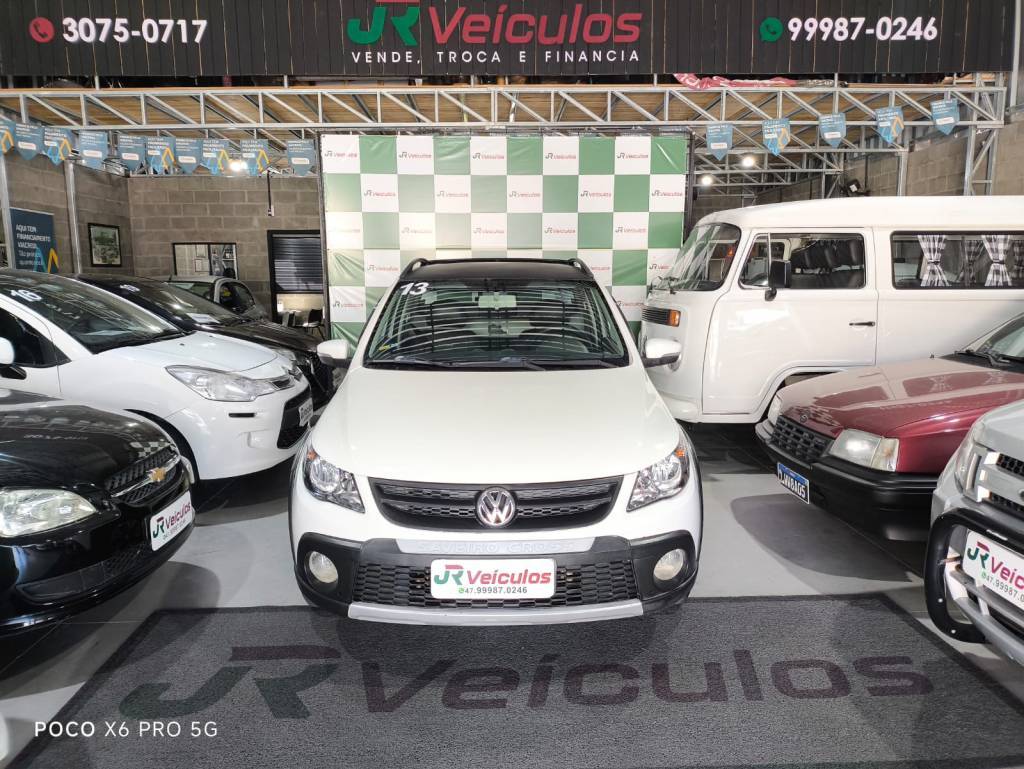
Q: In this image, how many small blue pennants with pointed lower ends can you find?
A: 15